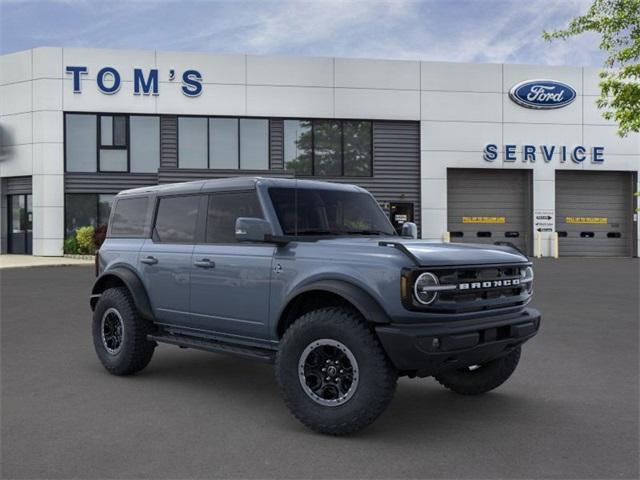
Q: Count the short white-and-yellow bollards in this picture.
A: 3